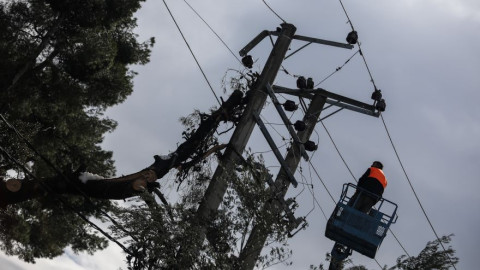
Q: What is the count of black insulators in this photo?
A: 9